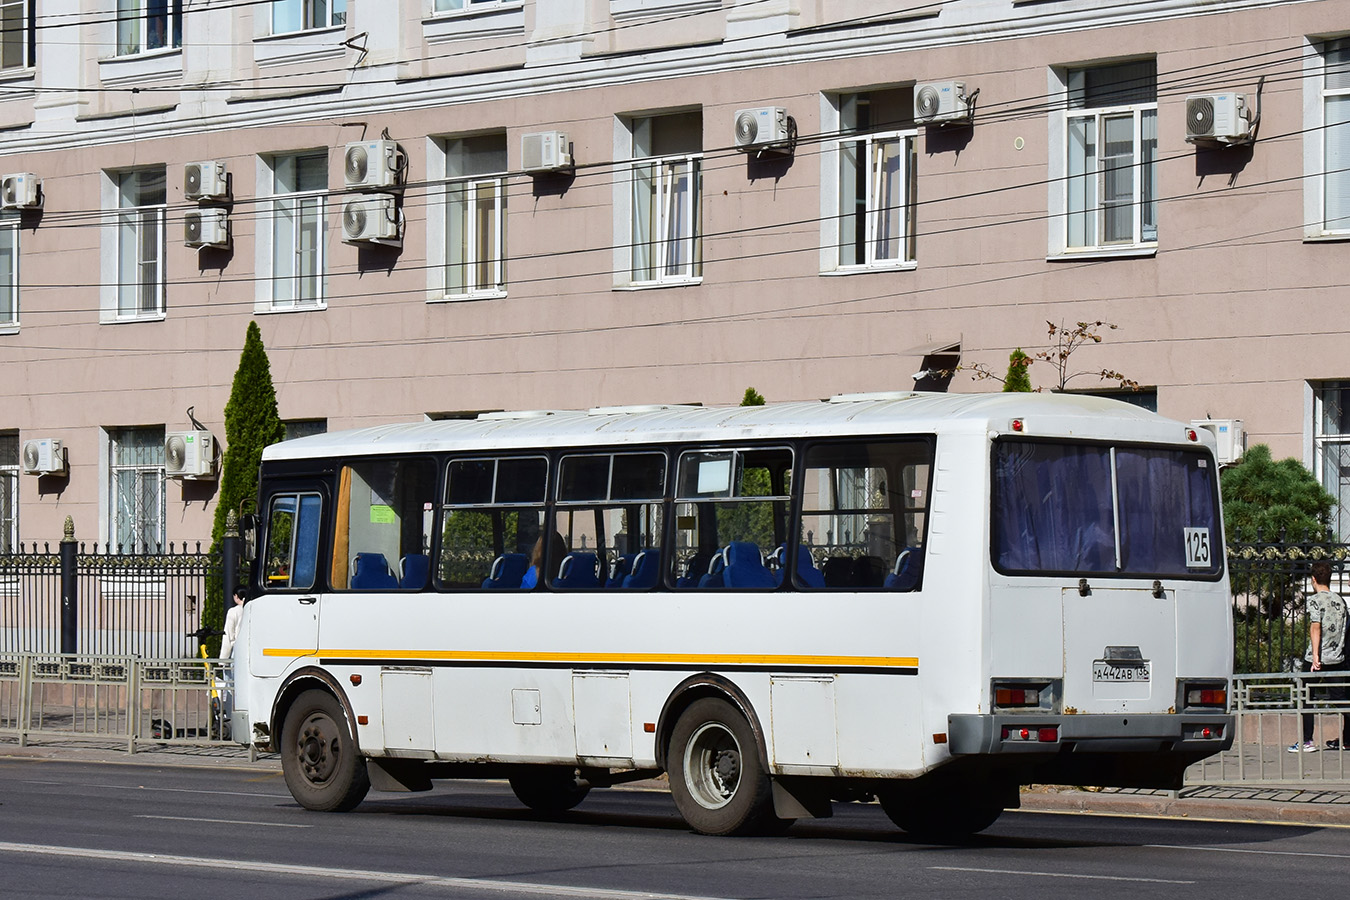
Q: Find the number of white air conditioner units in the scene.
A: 12